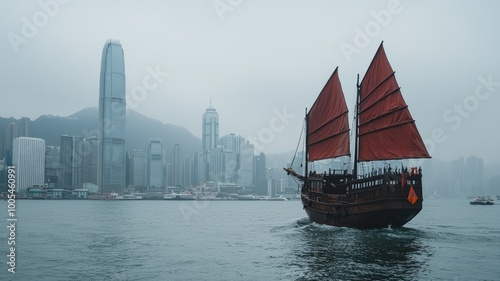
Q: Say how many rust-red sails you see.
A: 2